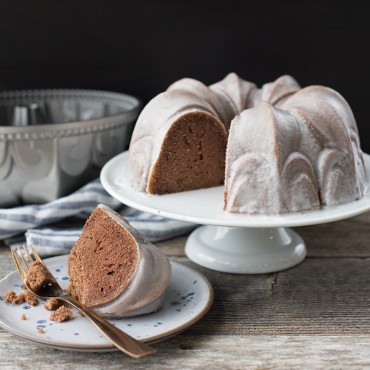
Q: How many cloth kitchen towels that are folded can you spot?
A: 1